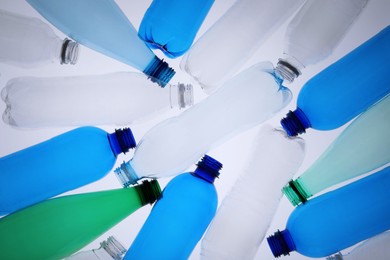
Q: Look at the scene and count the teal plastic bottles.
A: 1